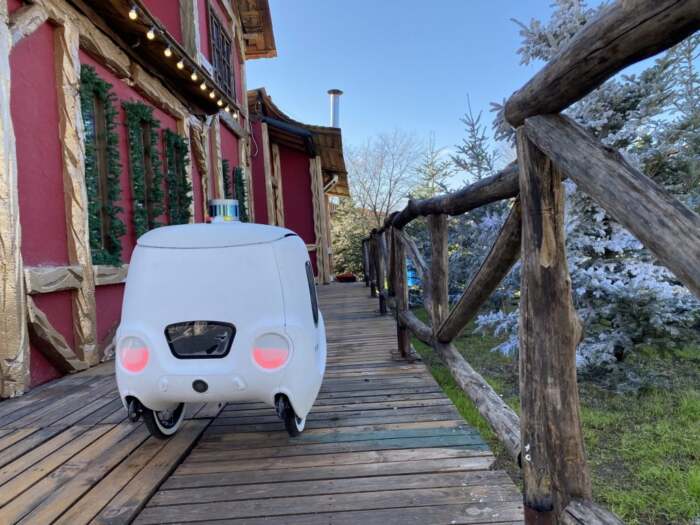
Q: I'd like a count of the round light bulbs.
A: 10